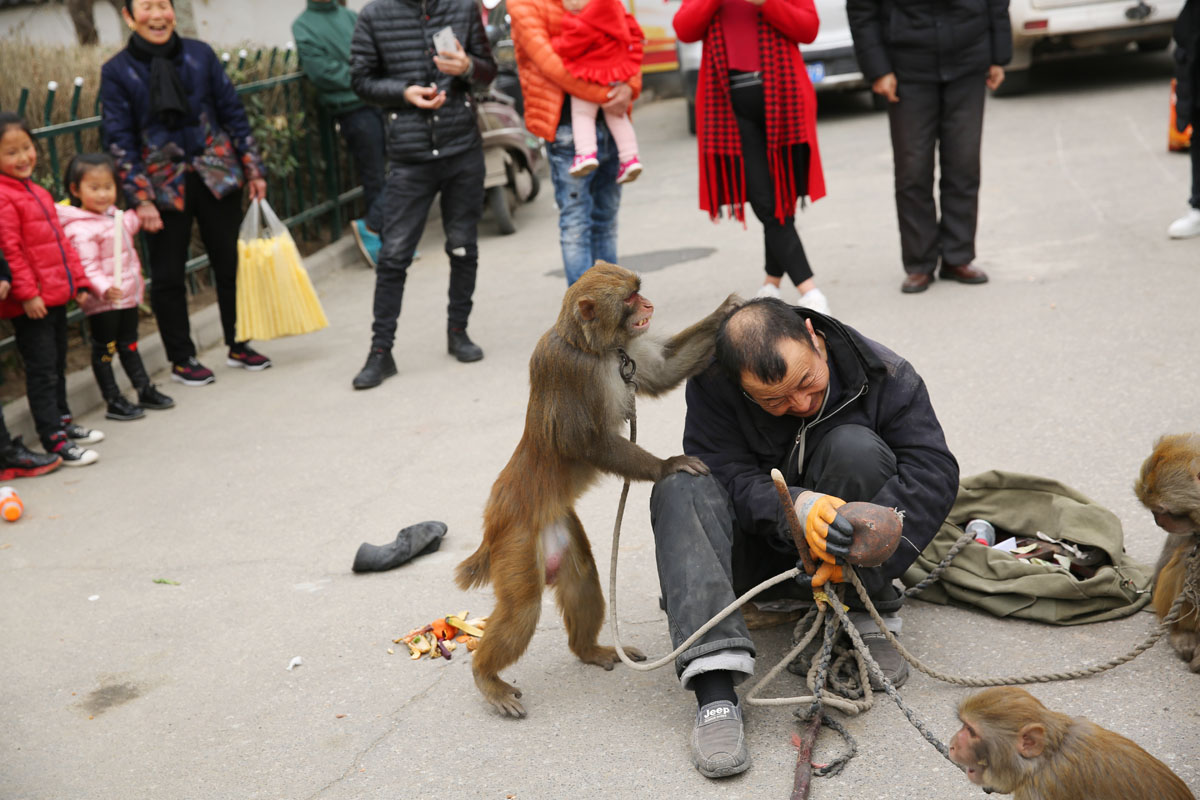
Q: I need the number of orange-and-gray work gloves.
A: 2